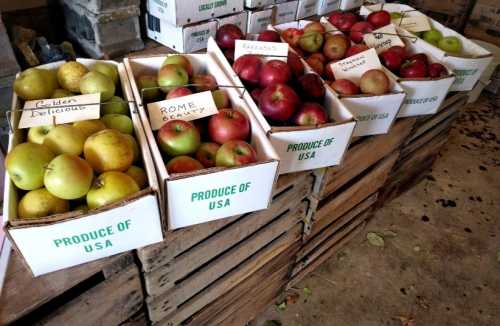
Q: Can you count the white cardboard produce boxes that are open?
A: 6